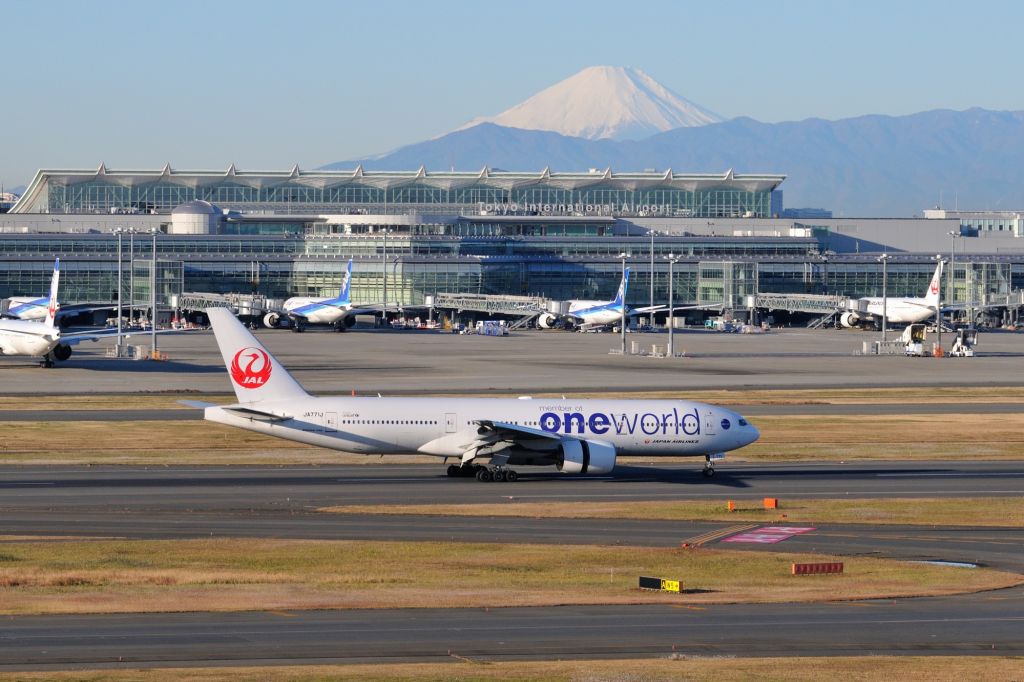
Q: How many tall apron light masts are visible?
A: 10